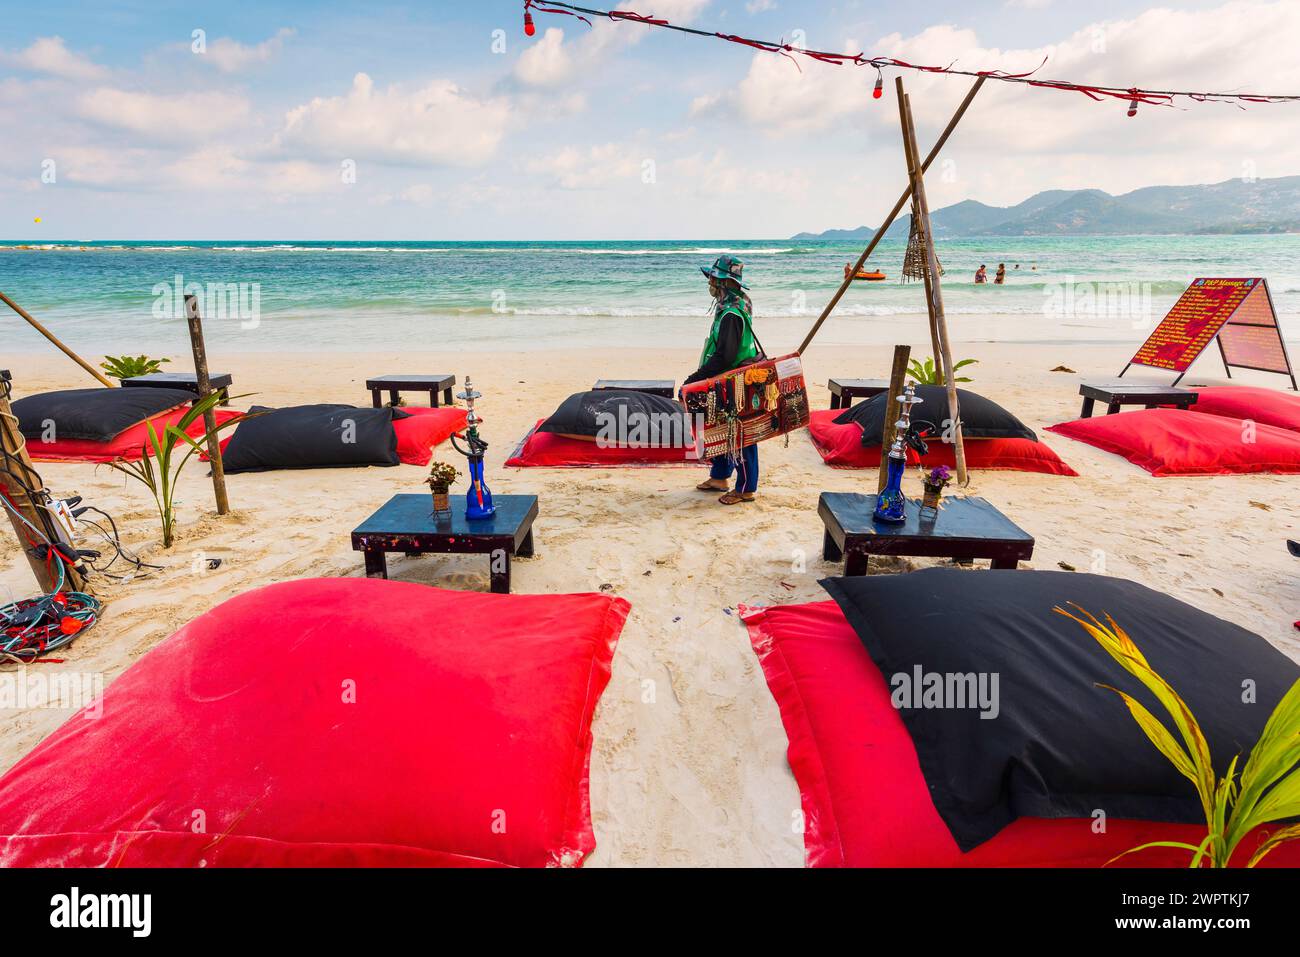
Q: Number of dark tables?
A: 7